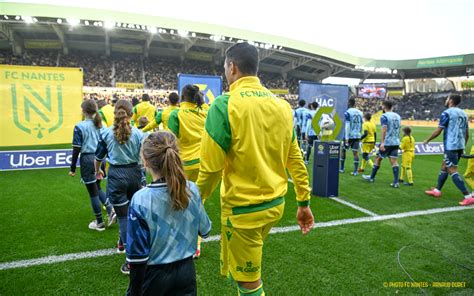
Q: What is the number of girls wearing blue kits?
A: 3